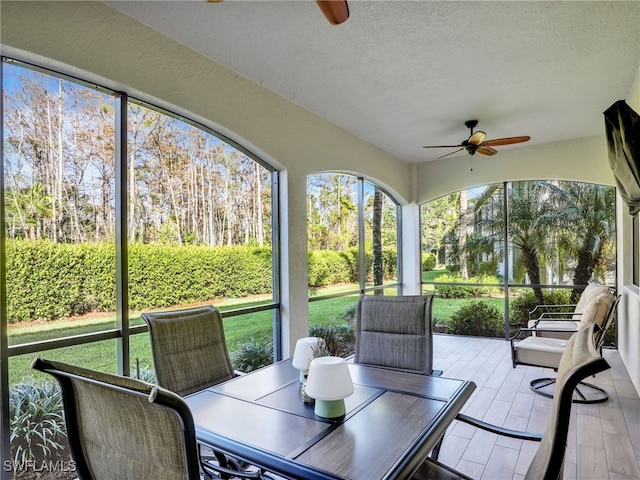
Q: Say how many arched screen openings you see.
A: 3